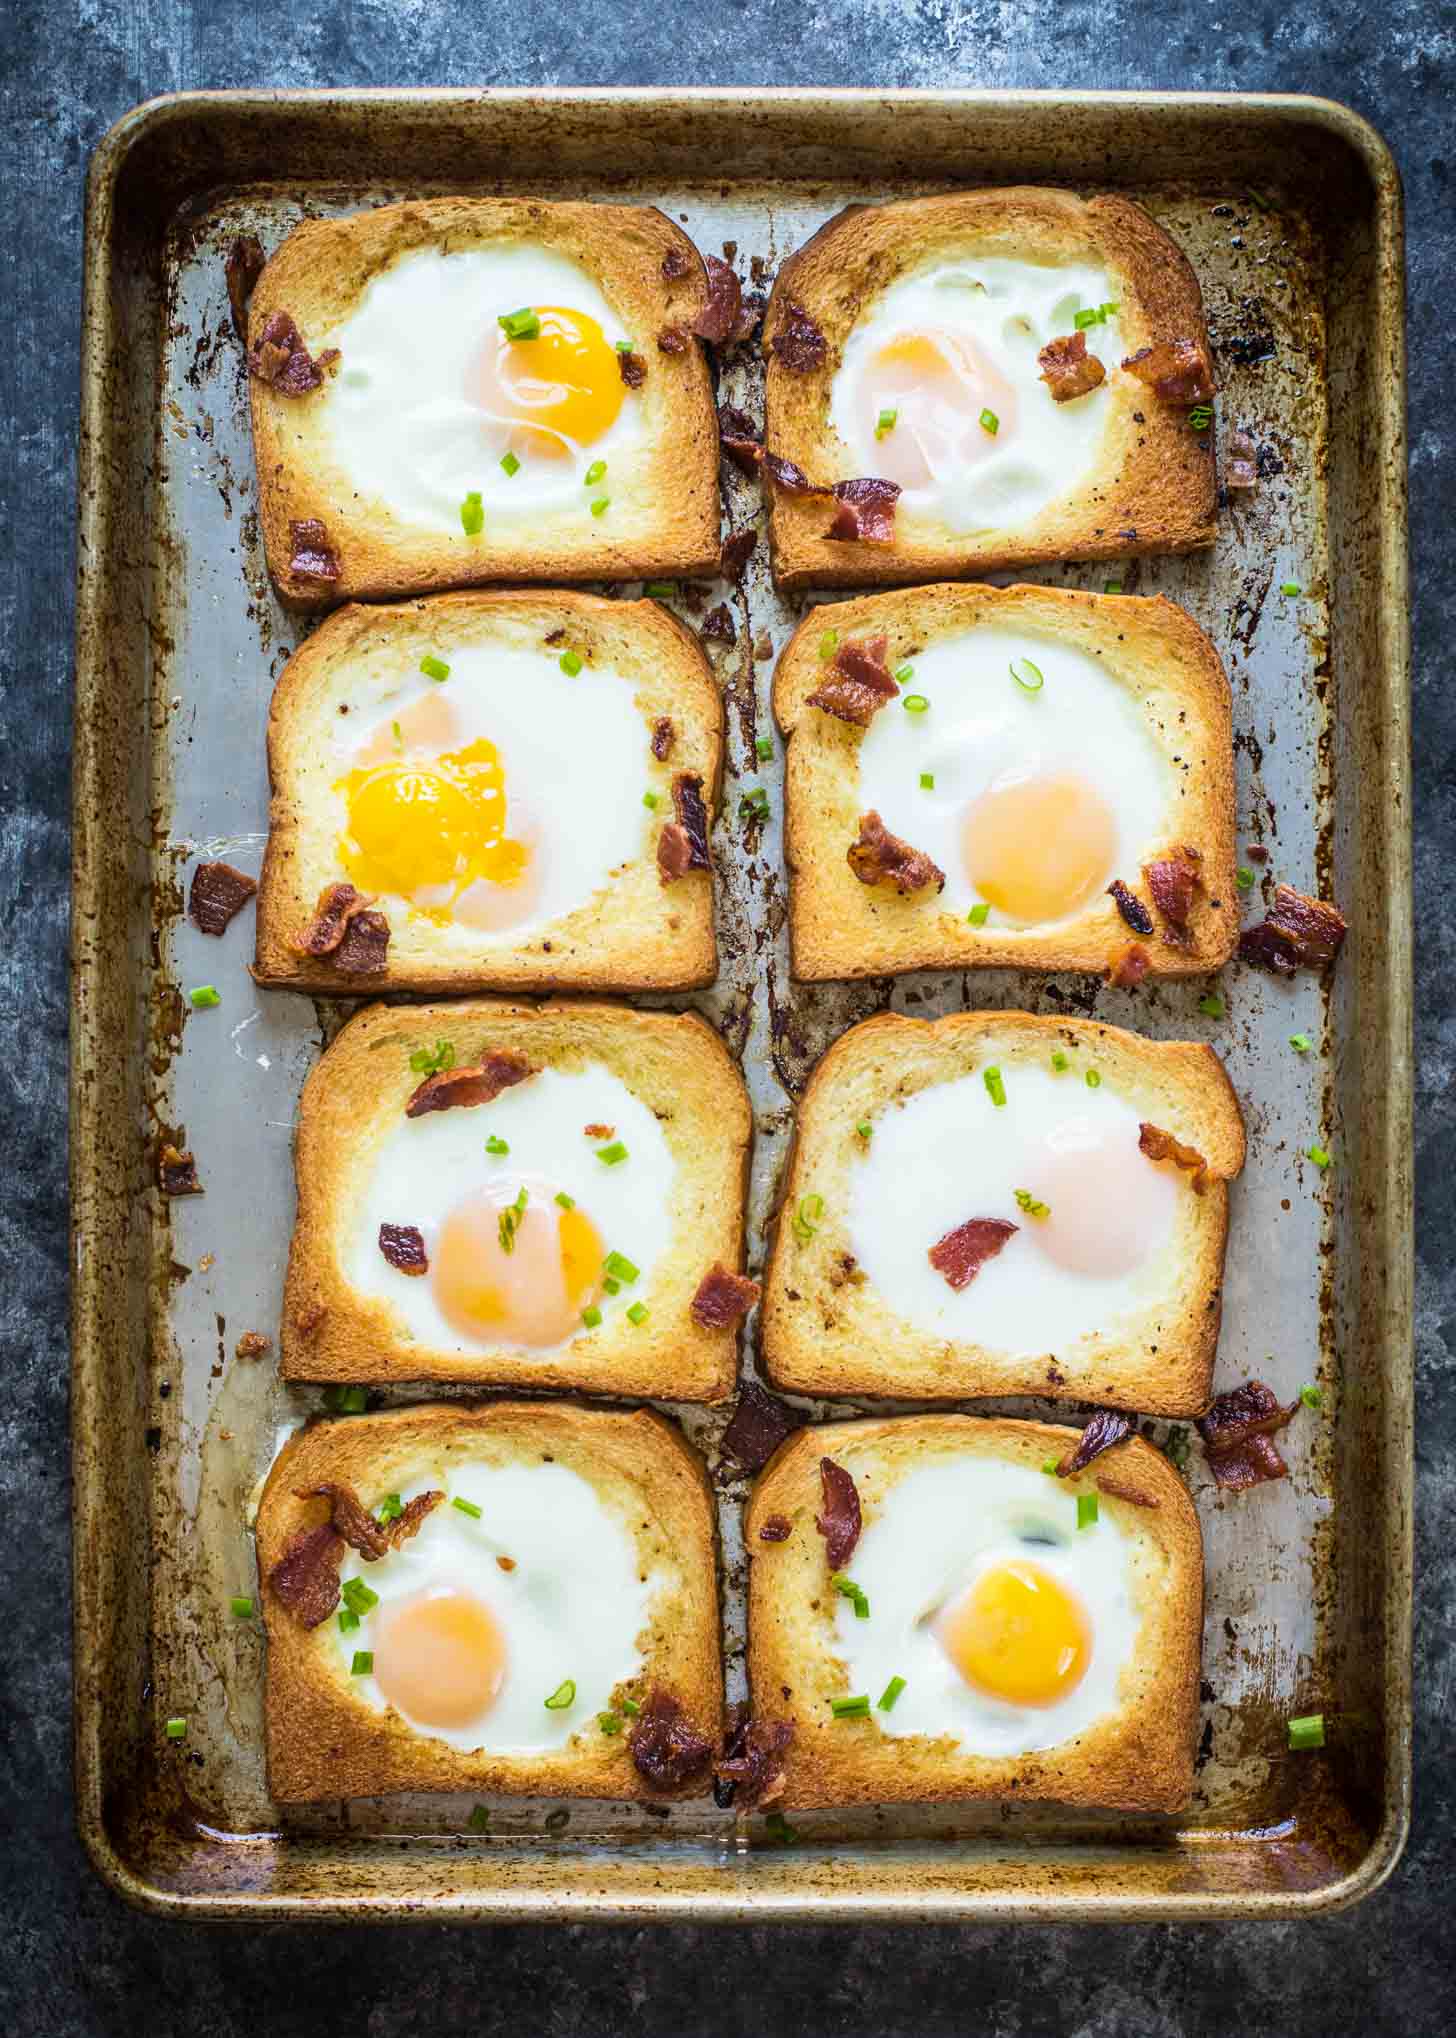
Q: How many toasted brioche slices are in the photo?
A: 8